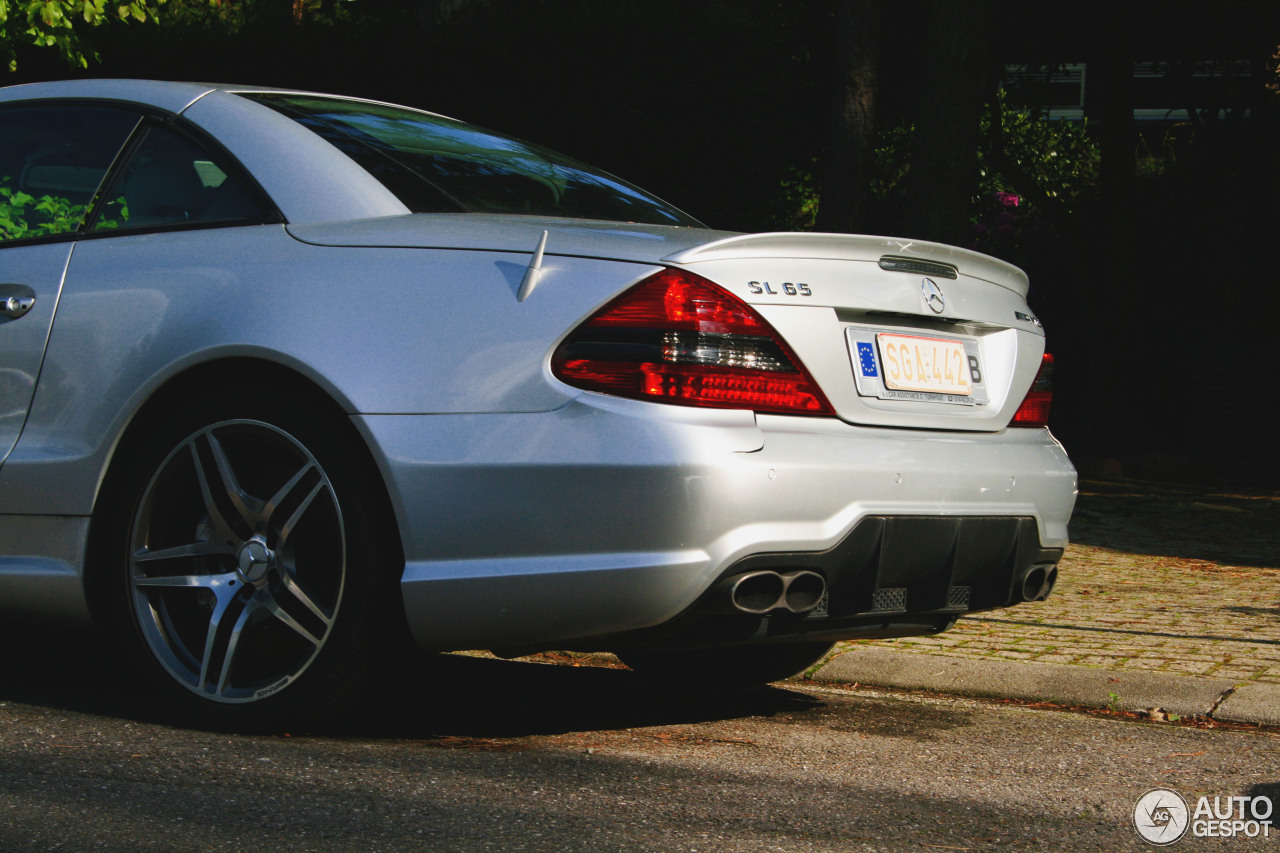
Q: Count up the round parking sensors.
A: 3